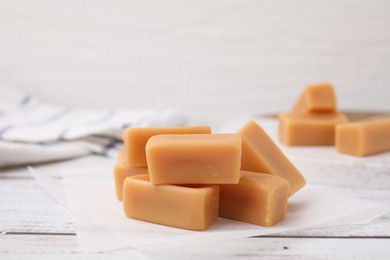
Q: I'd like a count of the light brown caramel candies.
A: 9